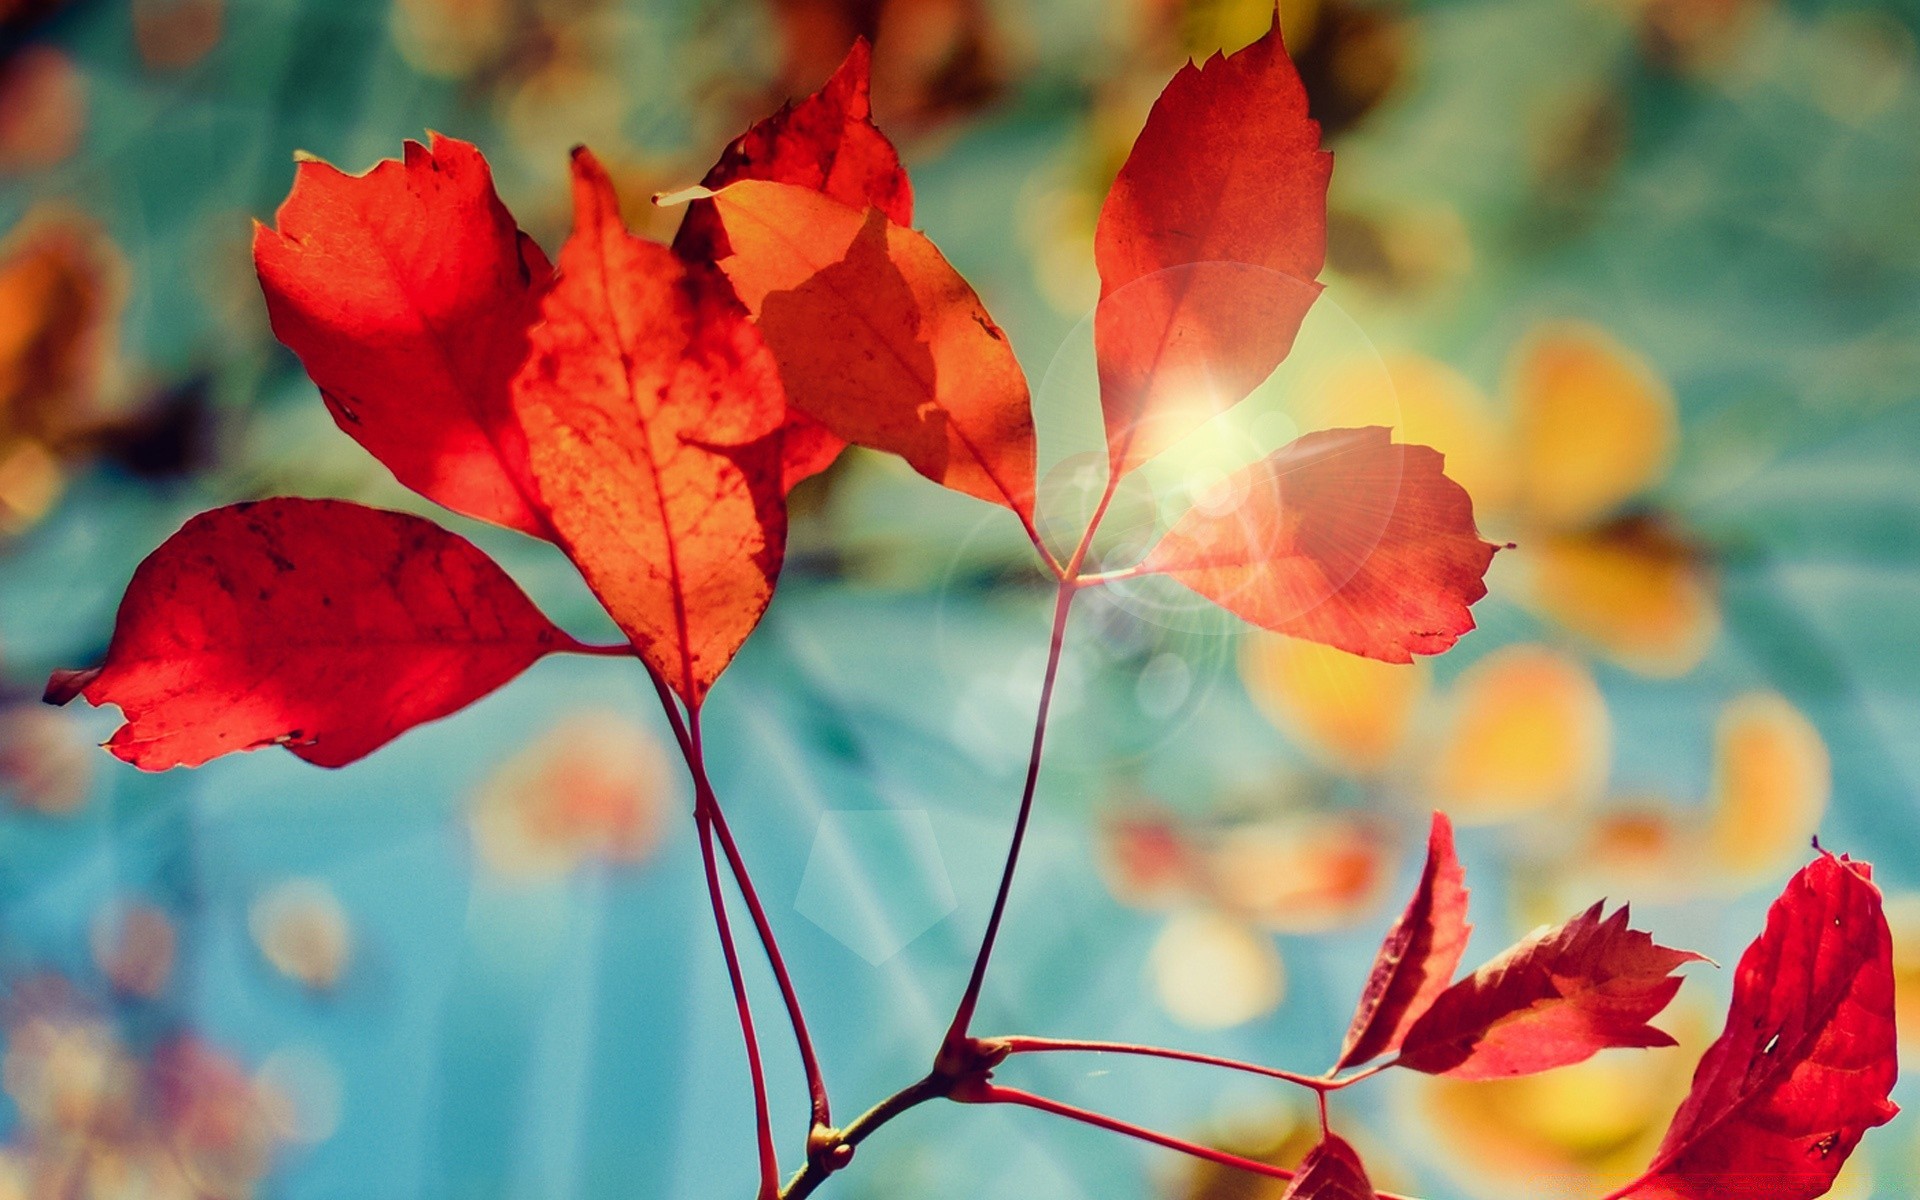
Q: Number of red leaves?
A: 11